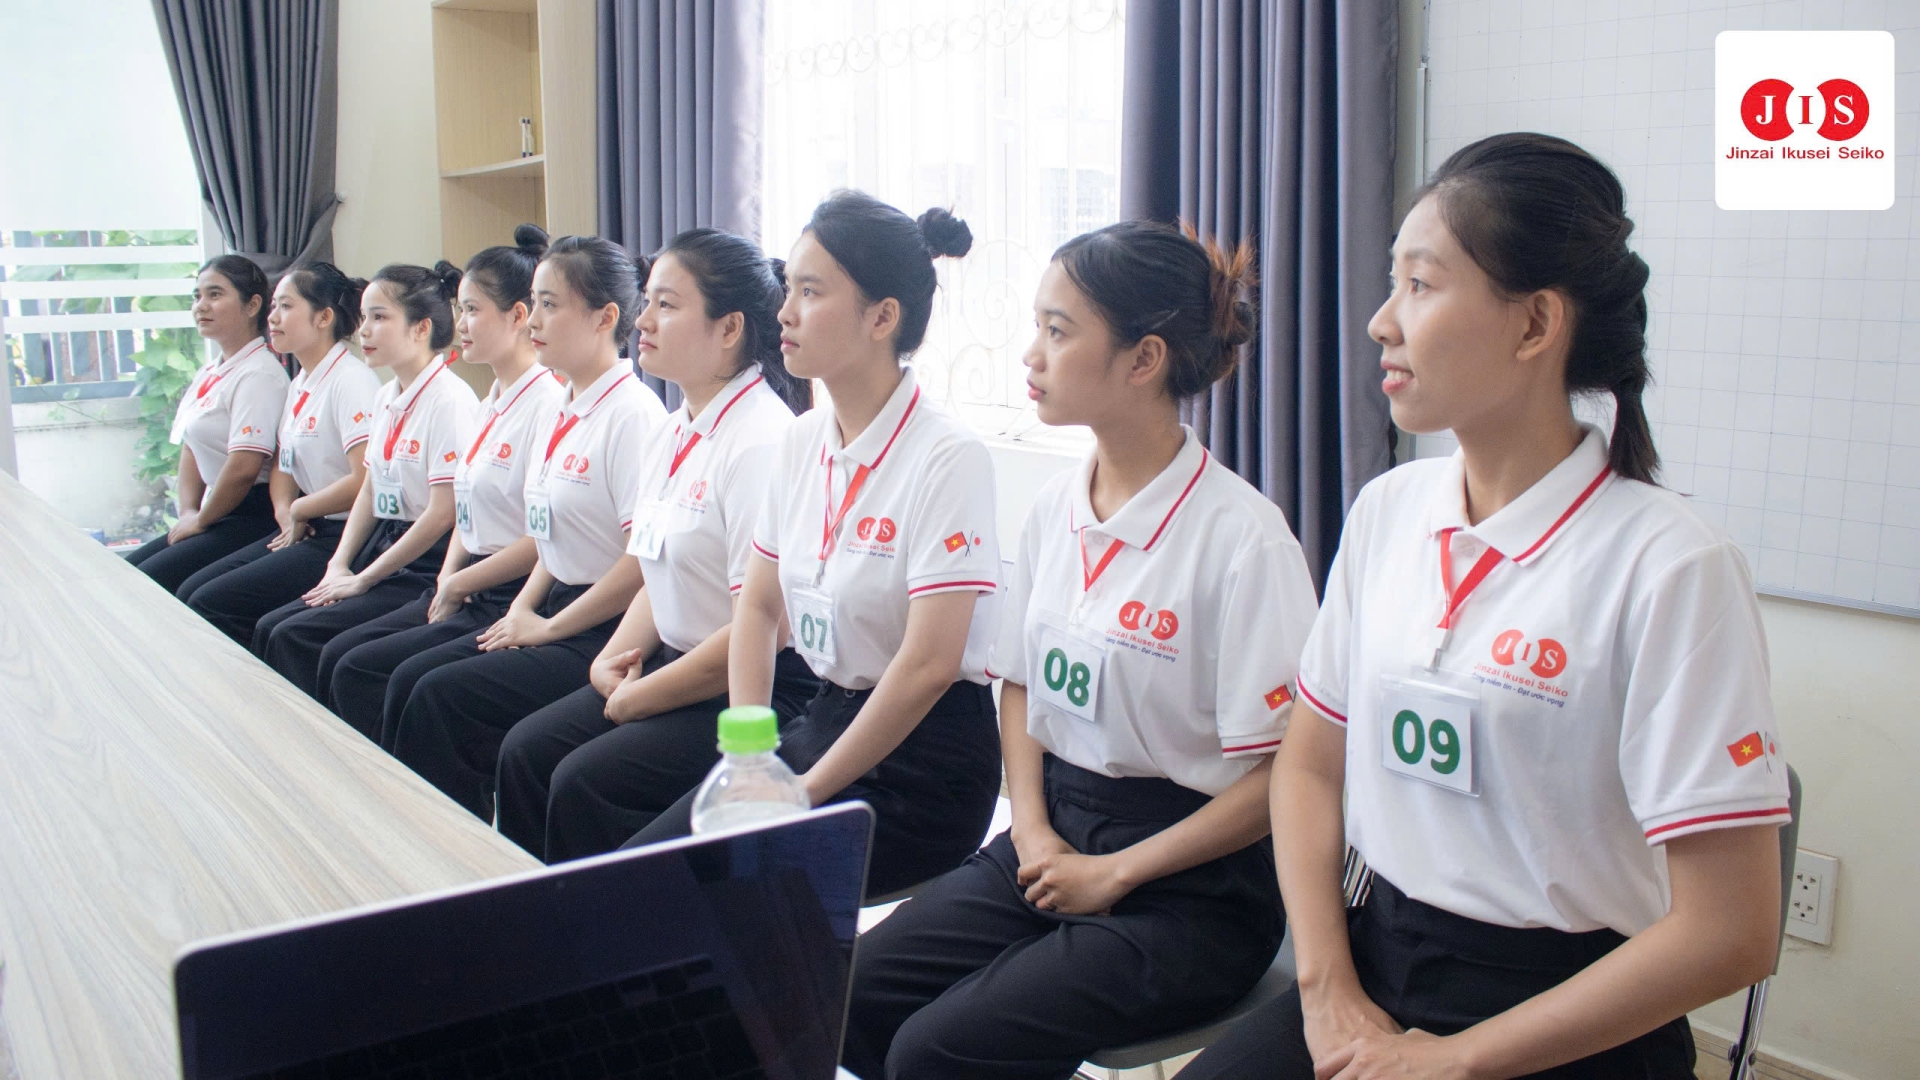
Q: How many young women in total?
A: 9